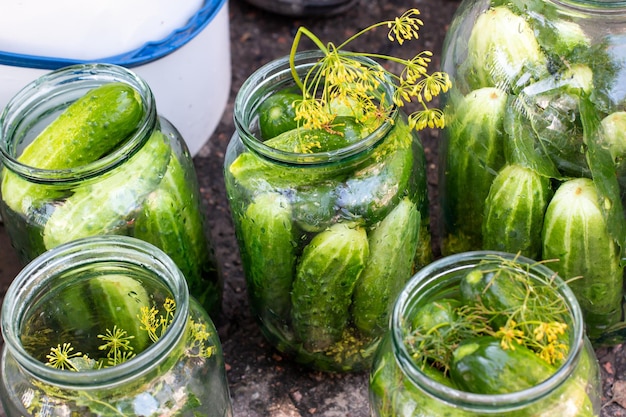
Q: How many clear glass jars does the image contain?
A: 5